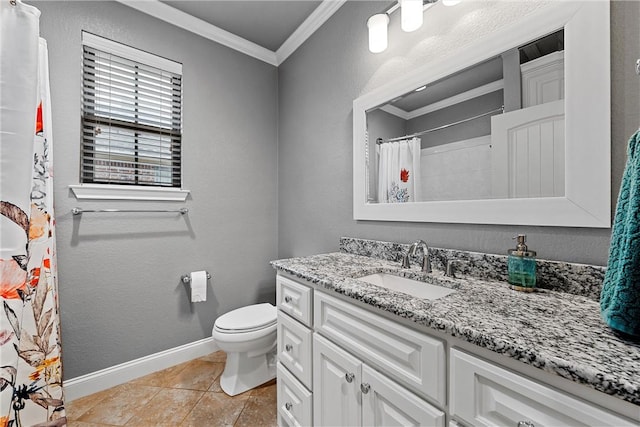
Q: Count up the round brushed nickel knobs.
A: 6